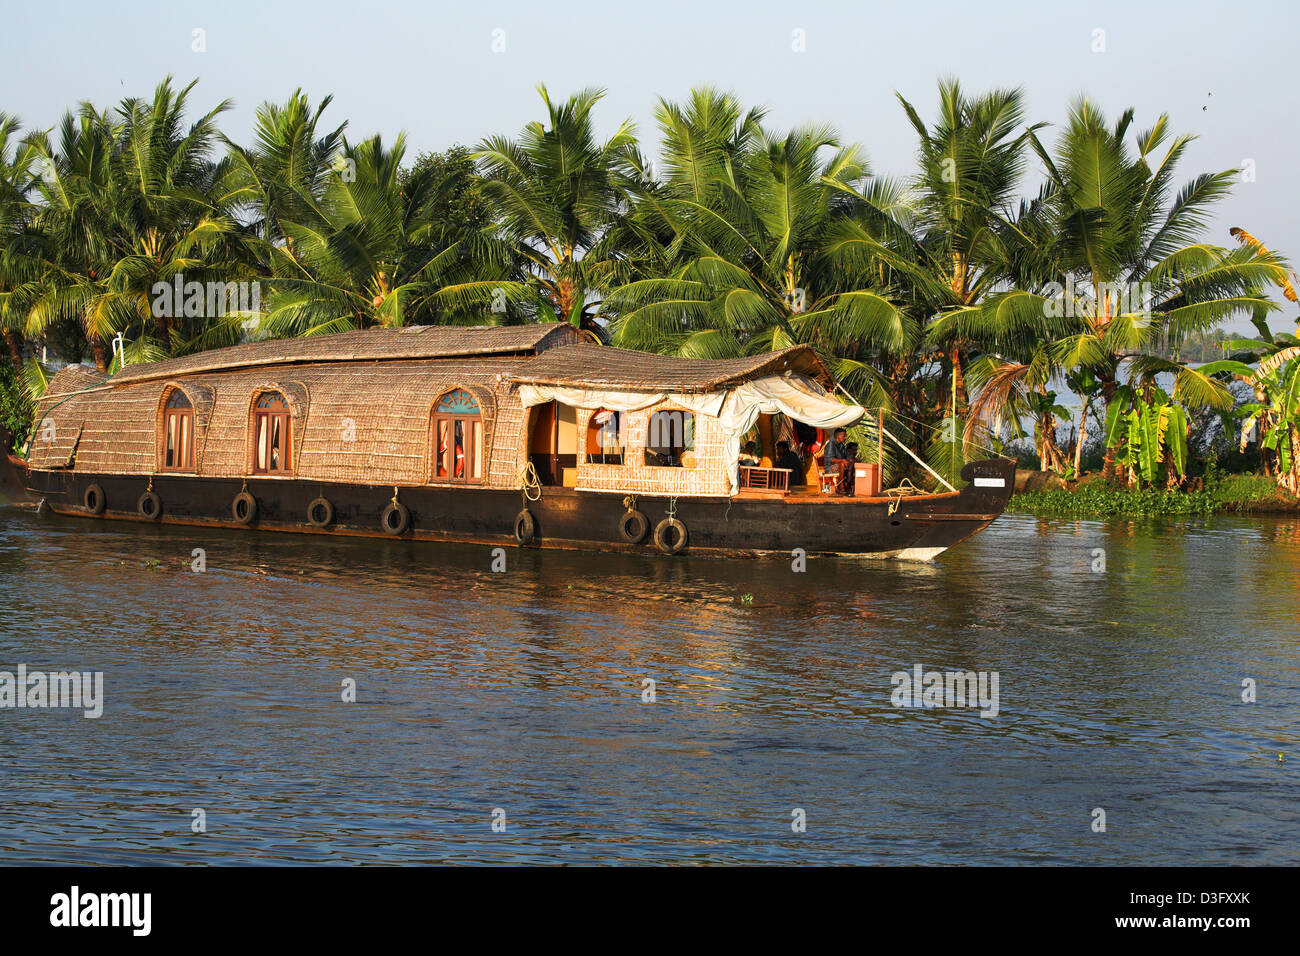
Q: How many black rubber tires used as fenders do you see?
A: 8